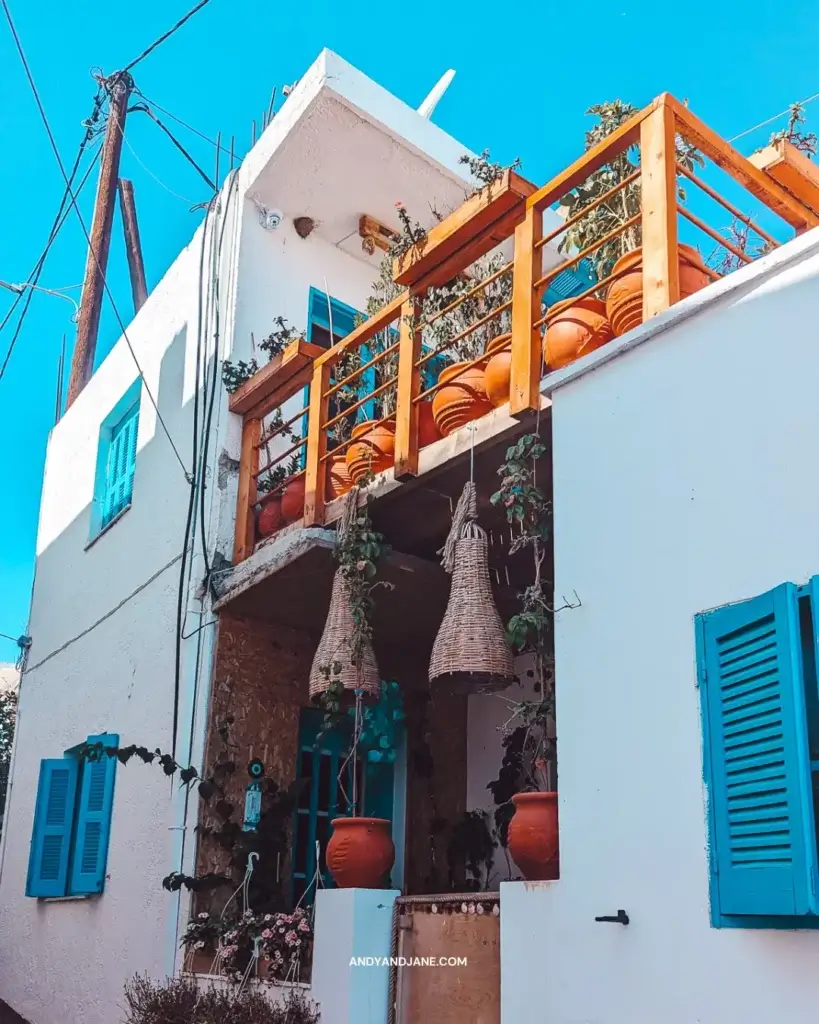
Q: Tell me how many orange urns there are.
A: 11